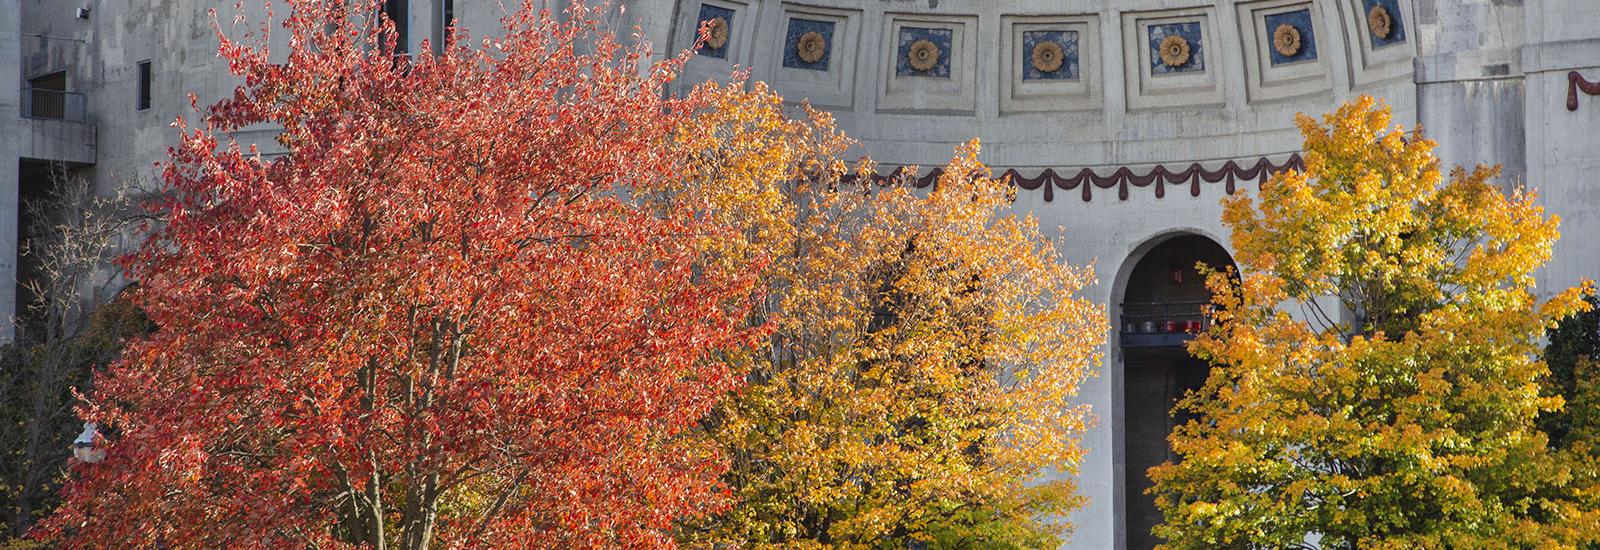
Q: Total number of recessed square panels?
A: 7